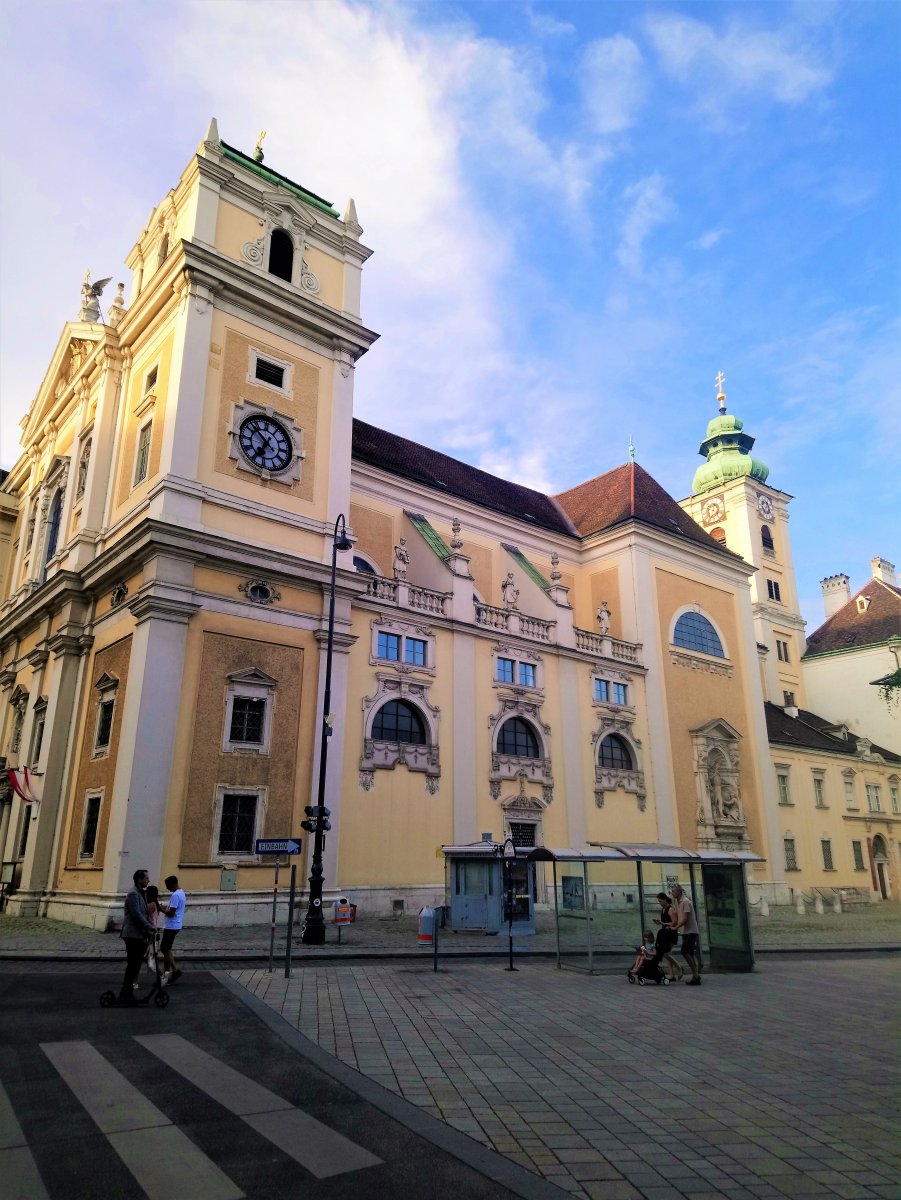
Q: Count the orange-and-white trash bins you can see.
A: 2